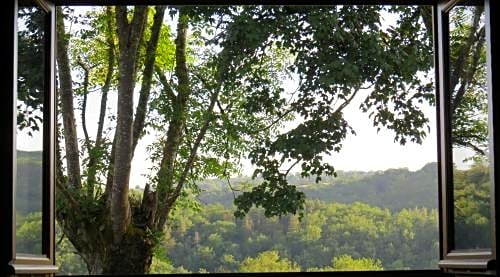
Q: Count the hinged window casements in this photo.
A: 2